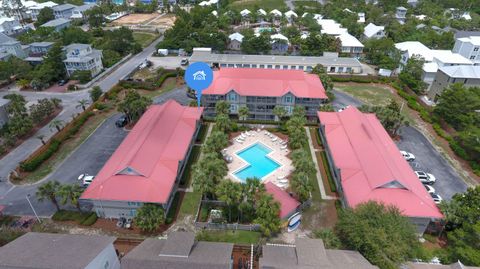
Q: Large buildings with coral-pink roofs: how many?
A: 3